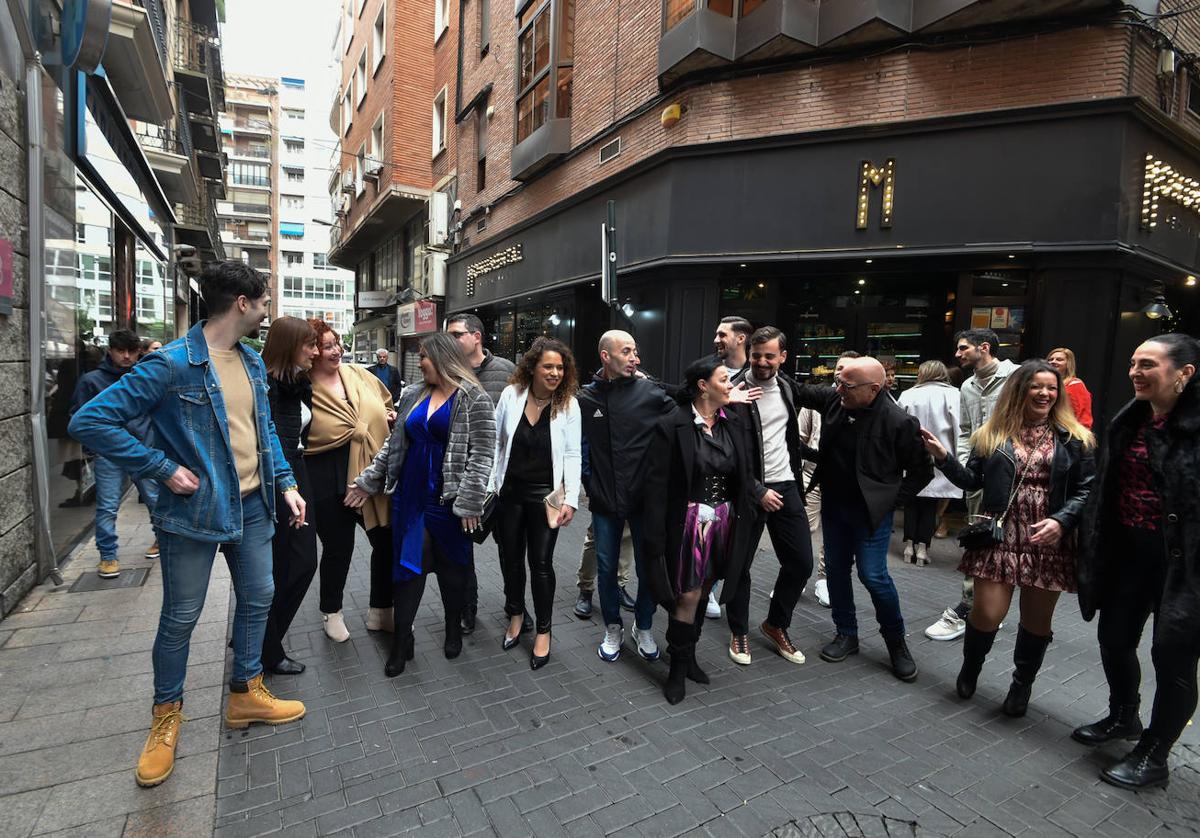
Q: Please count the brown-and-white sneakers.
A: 2